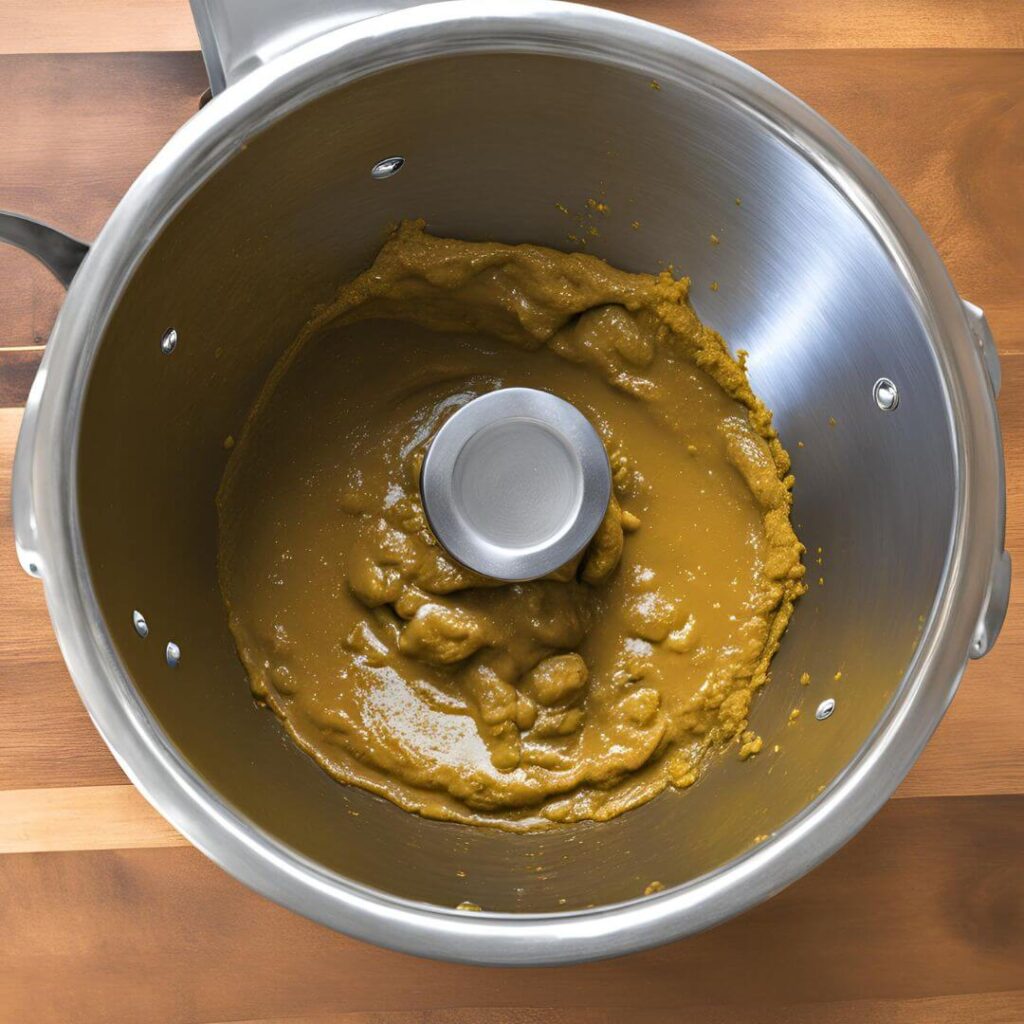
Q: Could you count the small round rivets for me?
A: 6